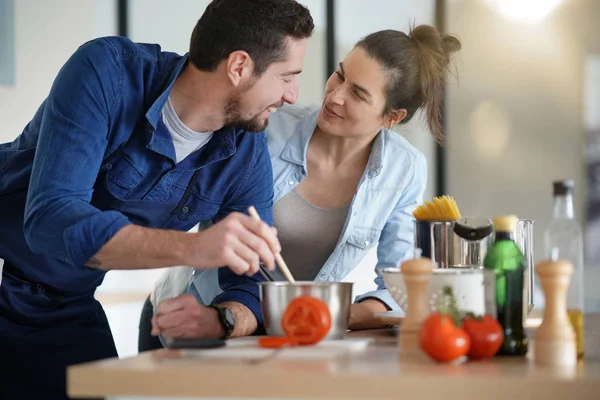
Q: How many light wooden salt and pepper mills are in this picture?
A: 2